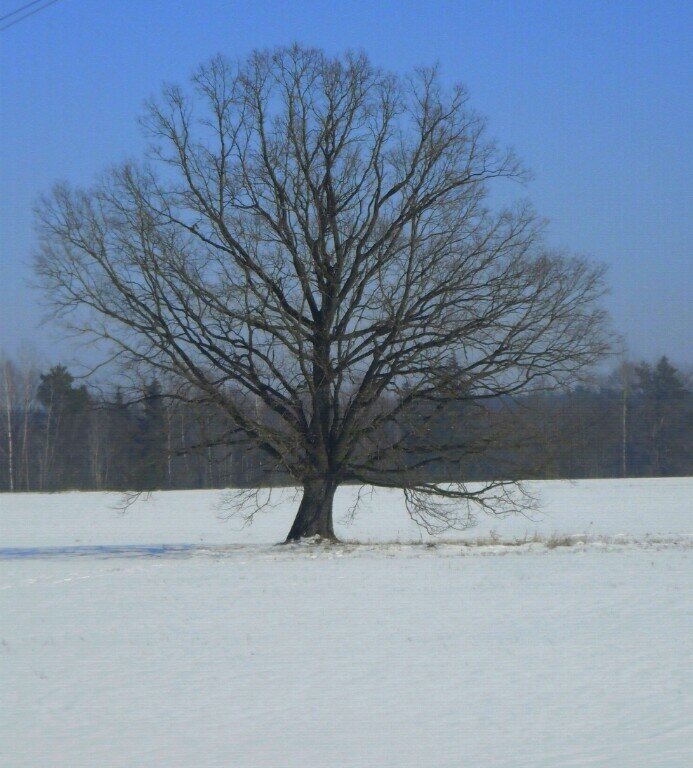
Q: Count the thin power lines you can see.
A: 2